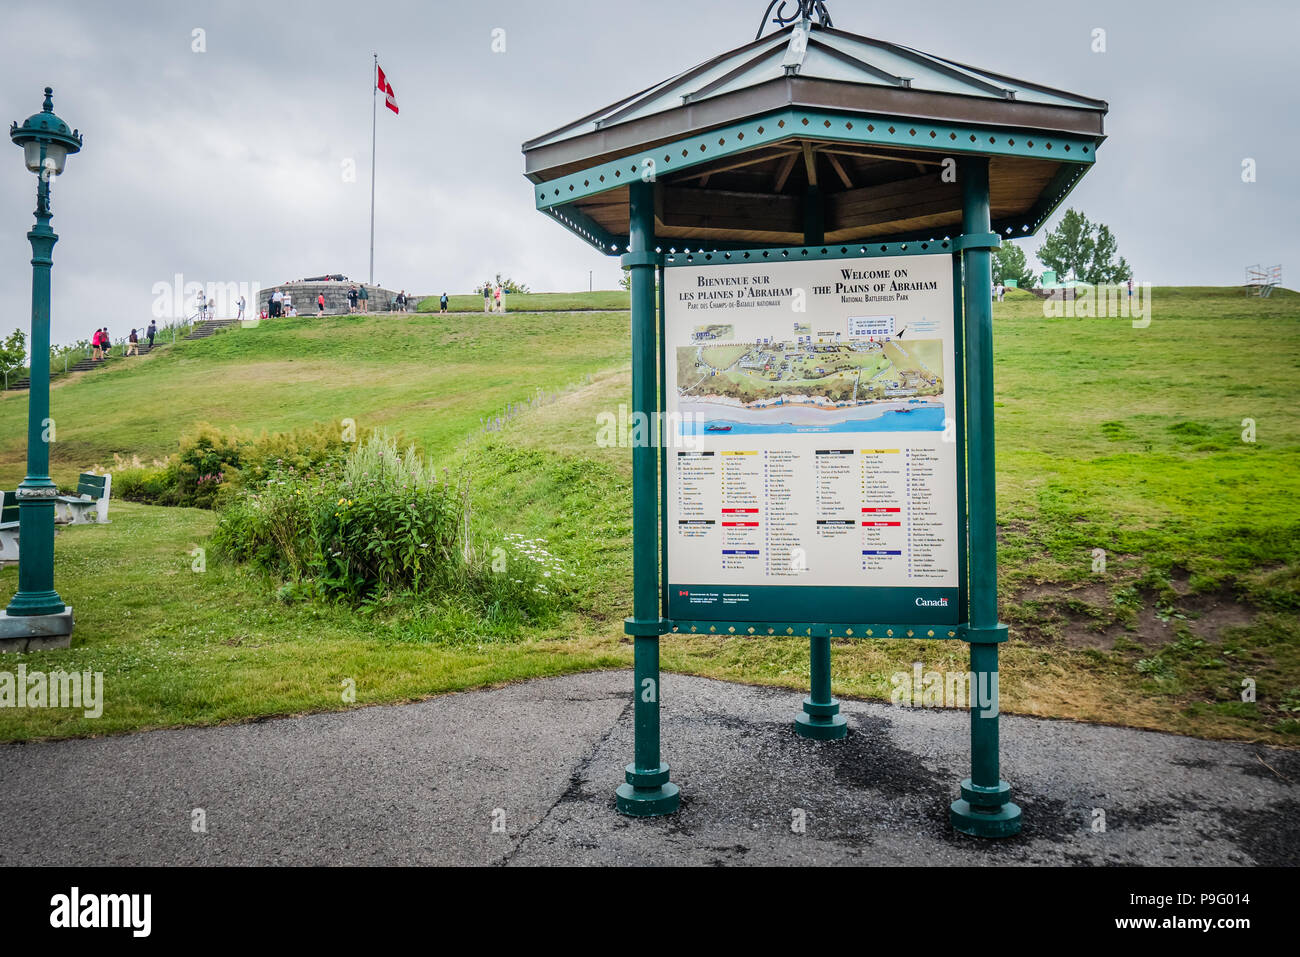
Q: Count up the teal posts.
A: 4